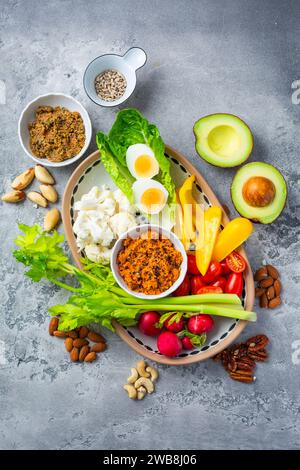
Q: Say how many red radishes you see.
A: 5